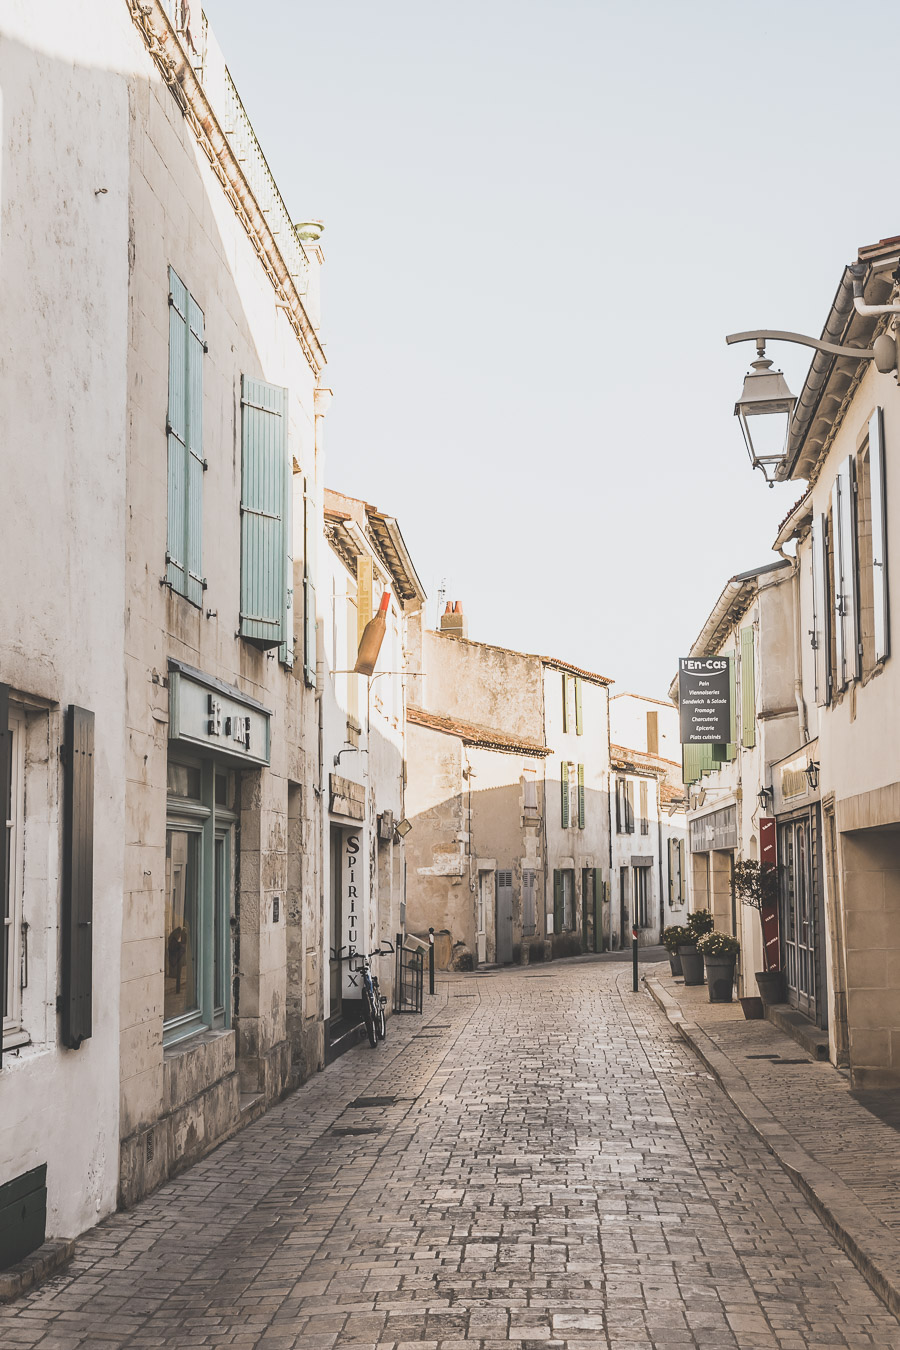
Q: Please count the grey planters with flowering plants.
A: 3